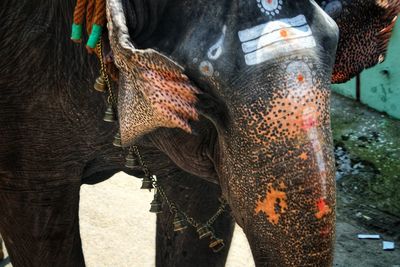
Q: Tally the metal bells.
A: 9